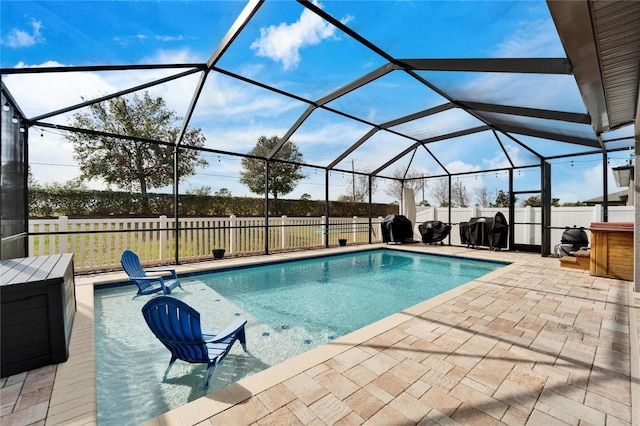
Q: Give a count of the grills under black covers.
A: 3